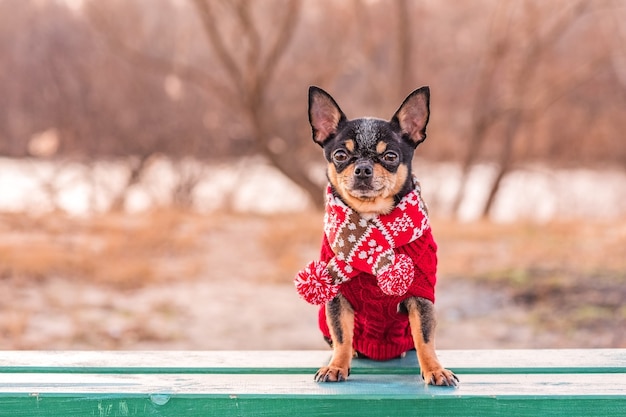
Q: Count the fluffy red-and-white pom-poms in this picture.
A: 2